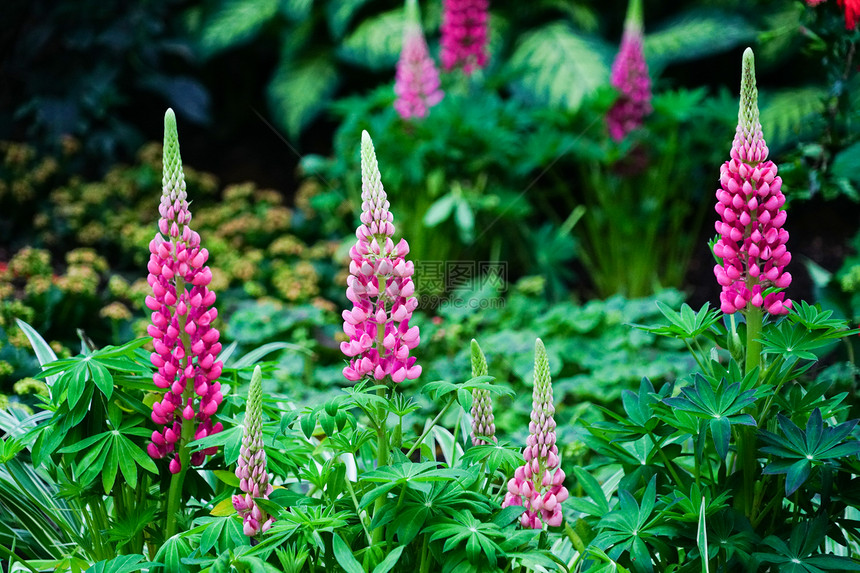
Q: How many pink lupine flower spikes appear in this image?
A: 9